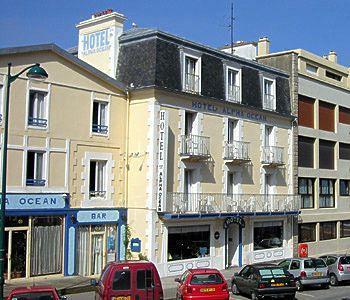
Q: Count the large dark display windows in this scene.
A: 2